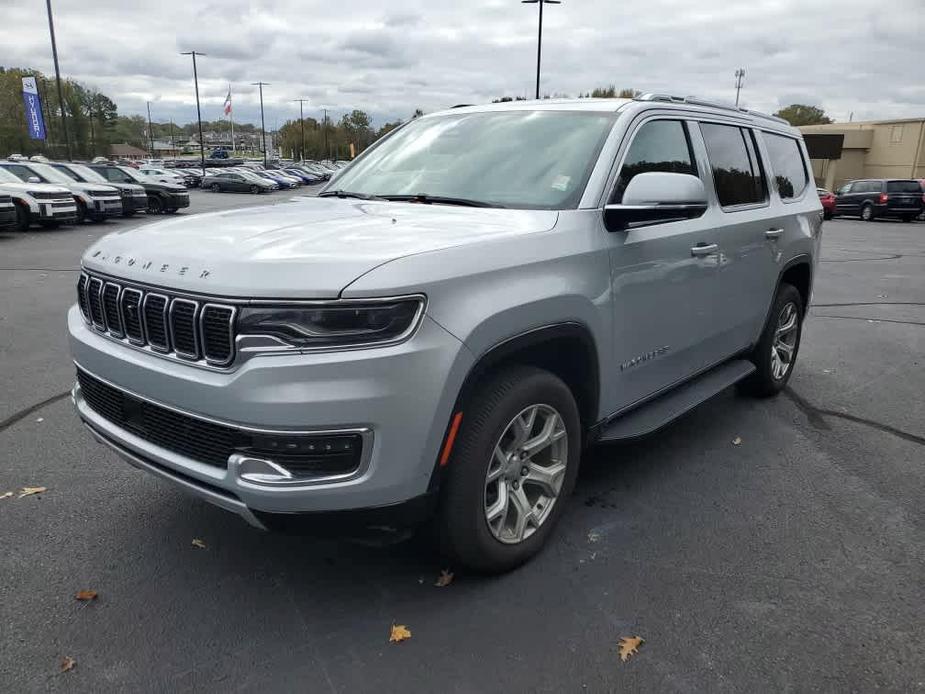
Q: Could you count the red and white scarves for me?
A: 0